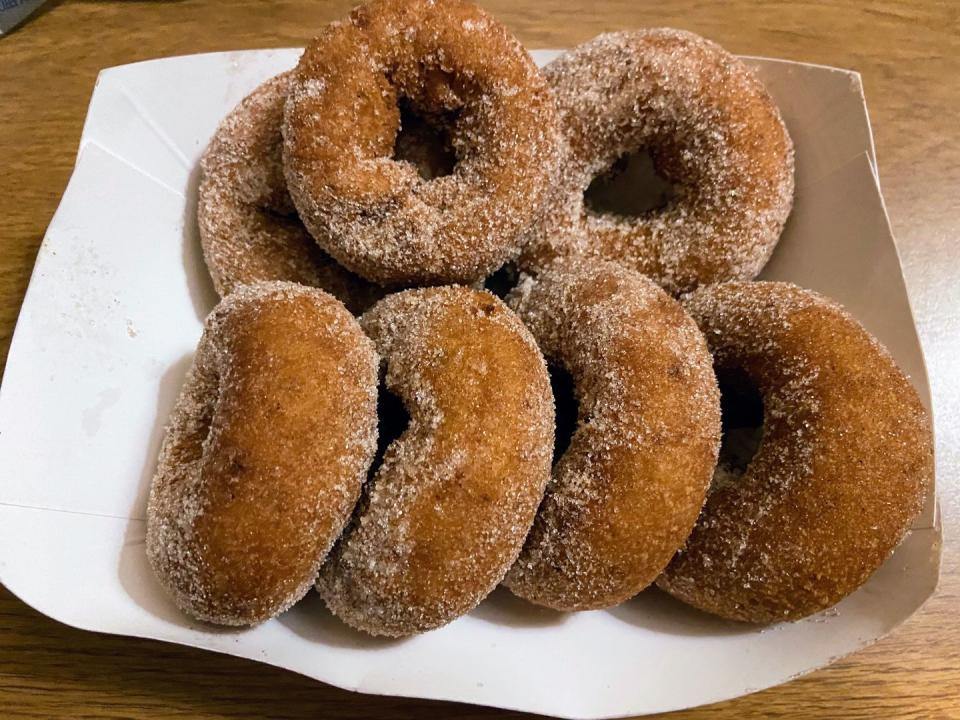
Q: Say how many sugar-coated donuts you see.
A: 7